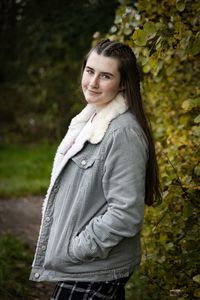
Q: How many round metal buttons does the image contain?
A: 5